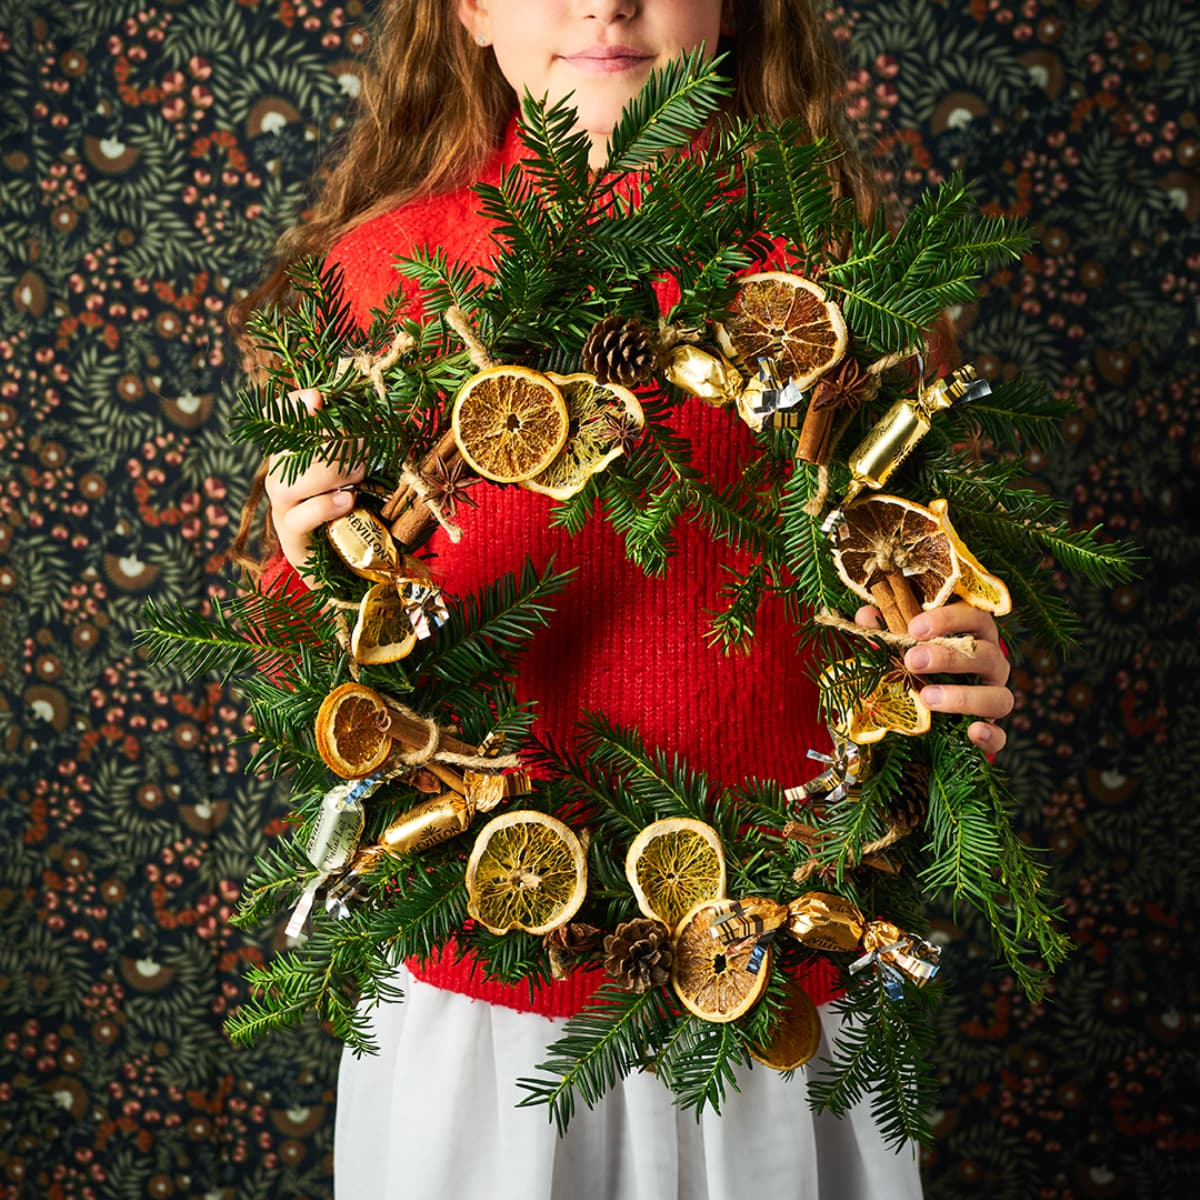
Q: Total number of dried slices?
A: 12